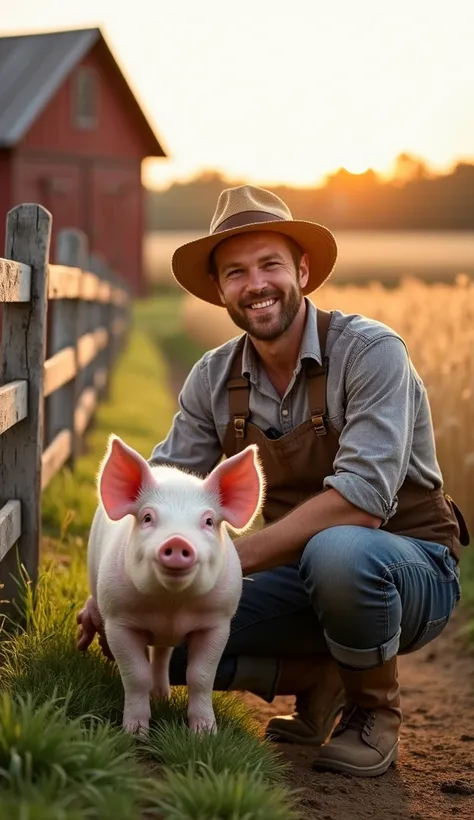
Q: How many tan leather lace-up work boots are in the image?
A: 2